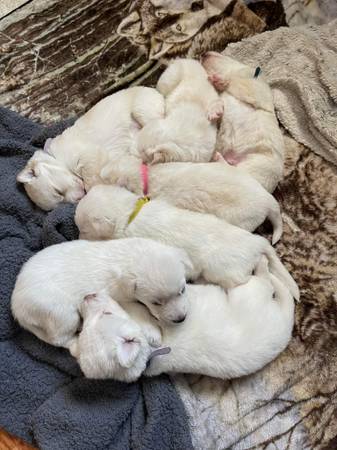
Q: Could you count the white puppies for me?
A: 7